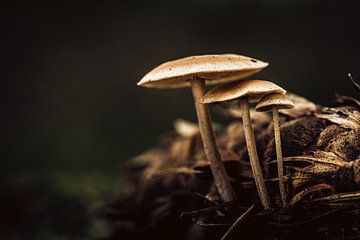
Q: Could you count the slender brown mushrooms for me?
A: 3